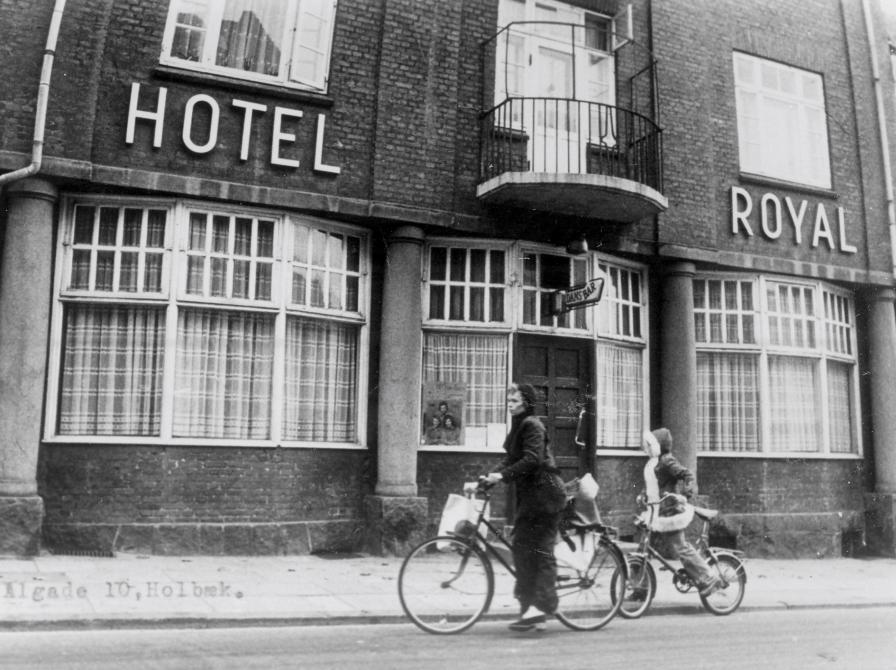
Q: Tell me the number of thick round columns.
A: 4